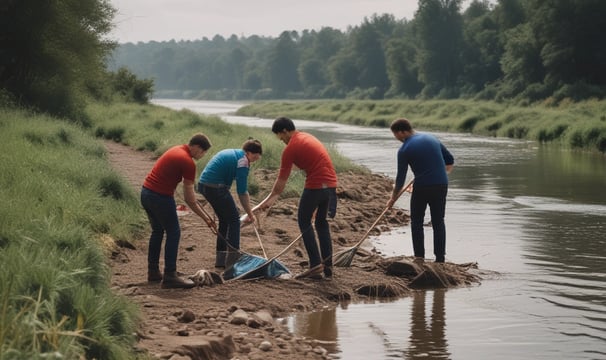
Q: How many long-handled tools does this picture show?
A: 4